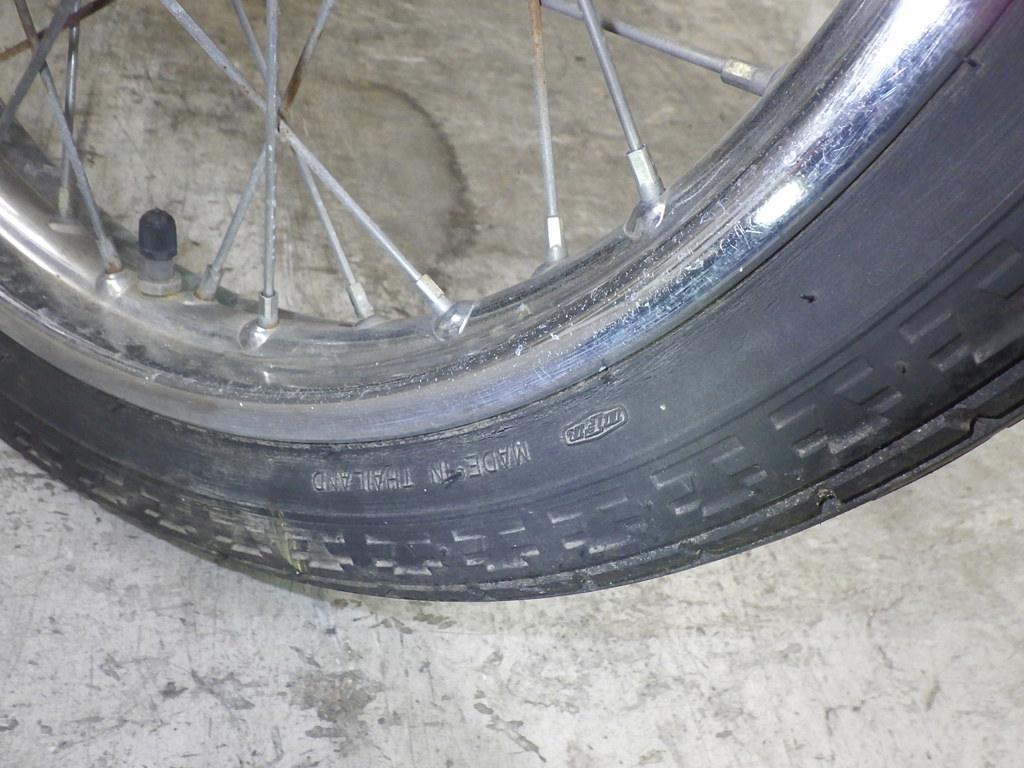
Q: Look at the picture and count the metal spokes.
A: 11